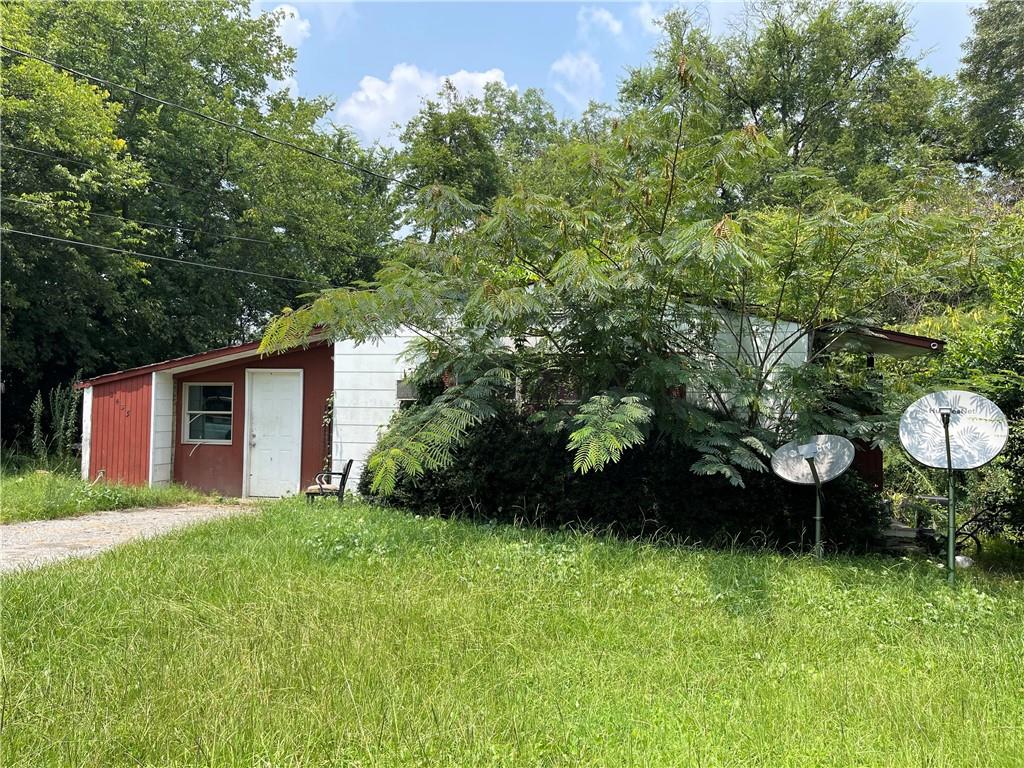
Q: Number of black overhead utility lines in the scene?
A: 4